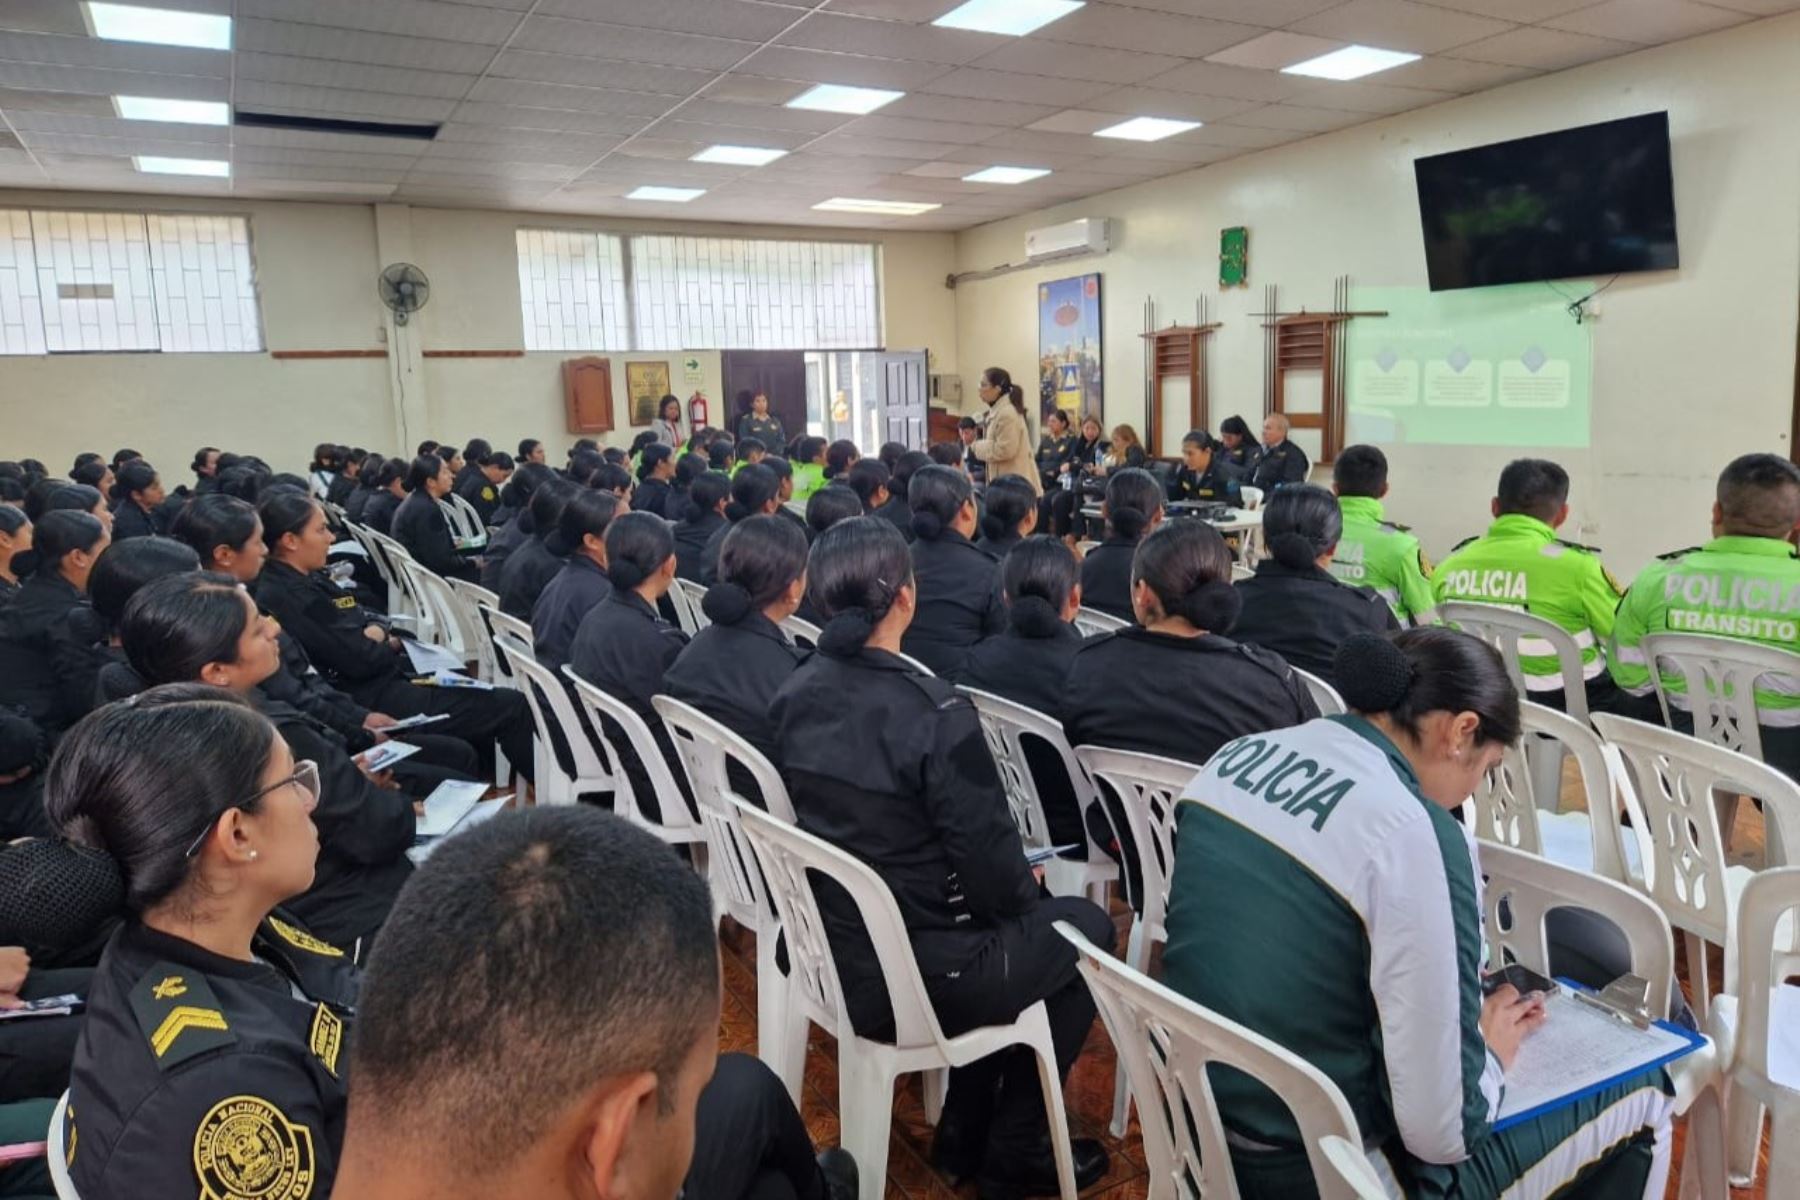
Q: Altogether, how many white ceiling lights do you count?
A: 11